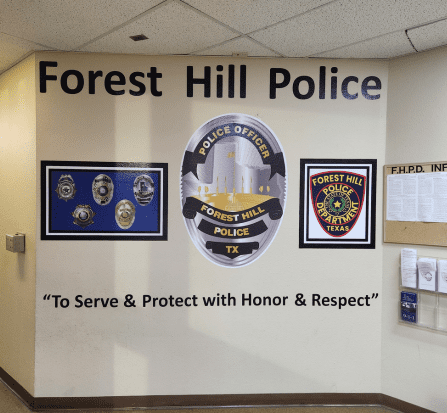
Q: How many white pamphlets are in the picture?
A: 3